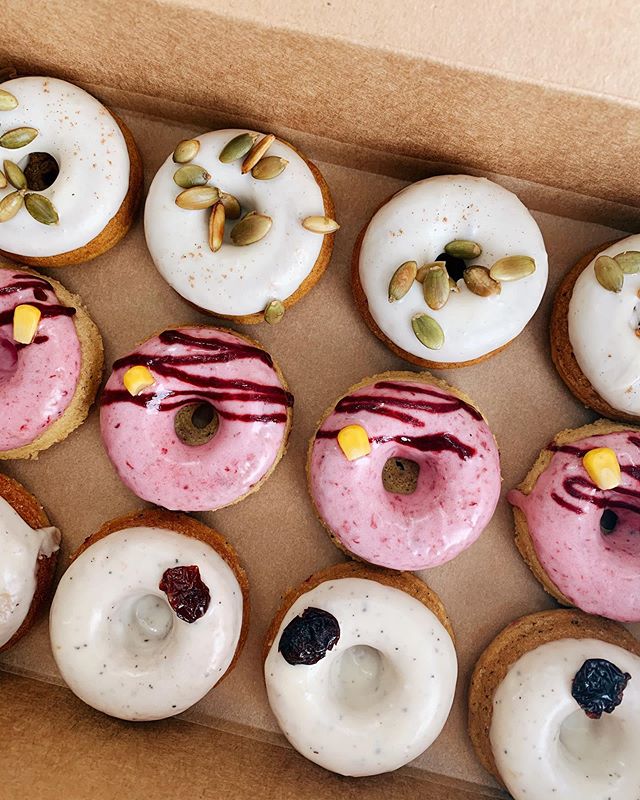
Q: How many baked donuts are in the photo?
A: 12